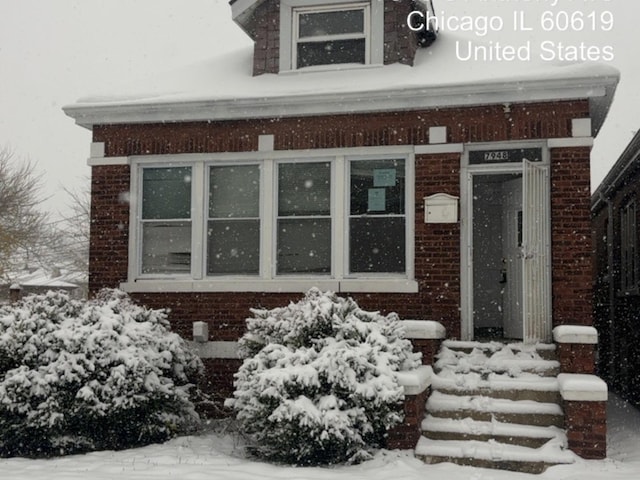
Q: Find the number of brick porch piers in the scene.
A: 4